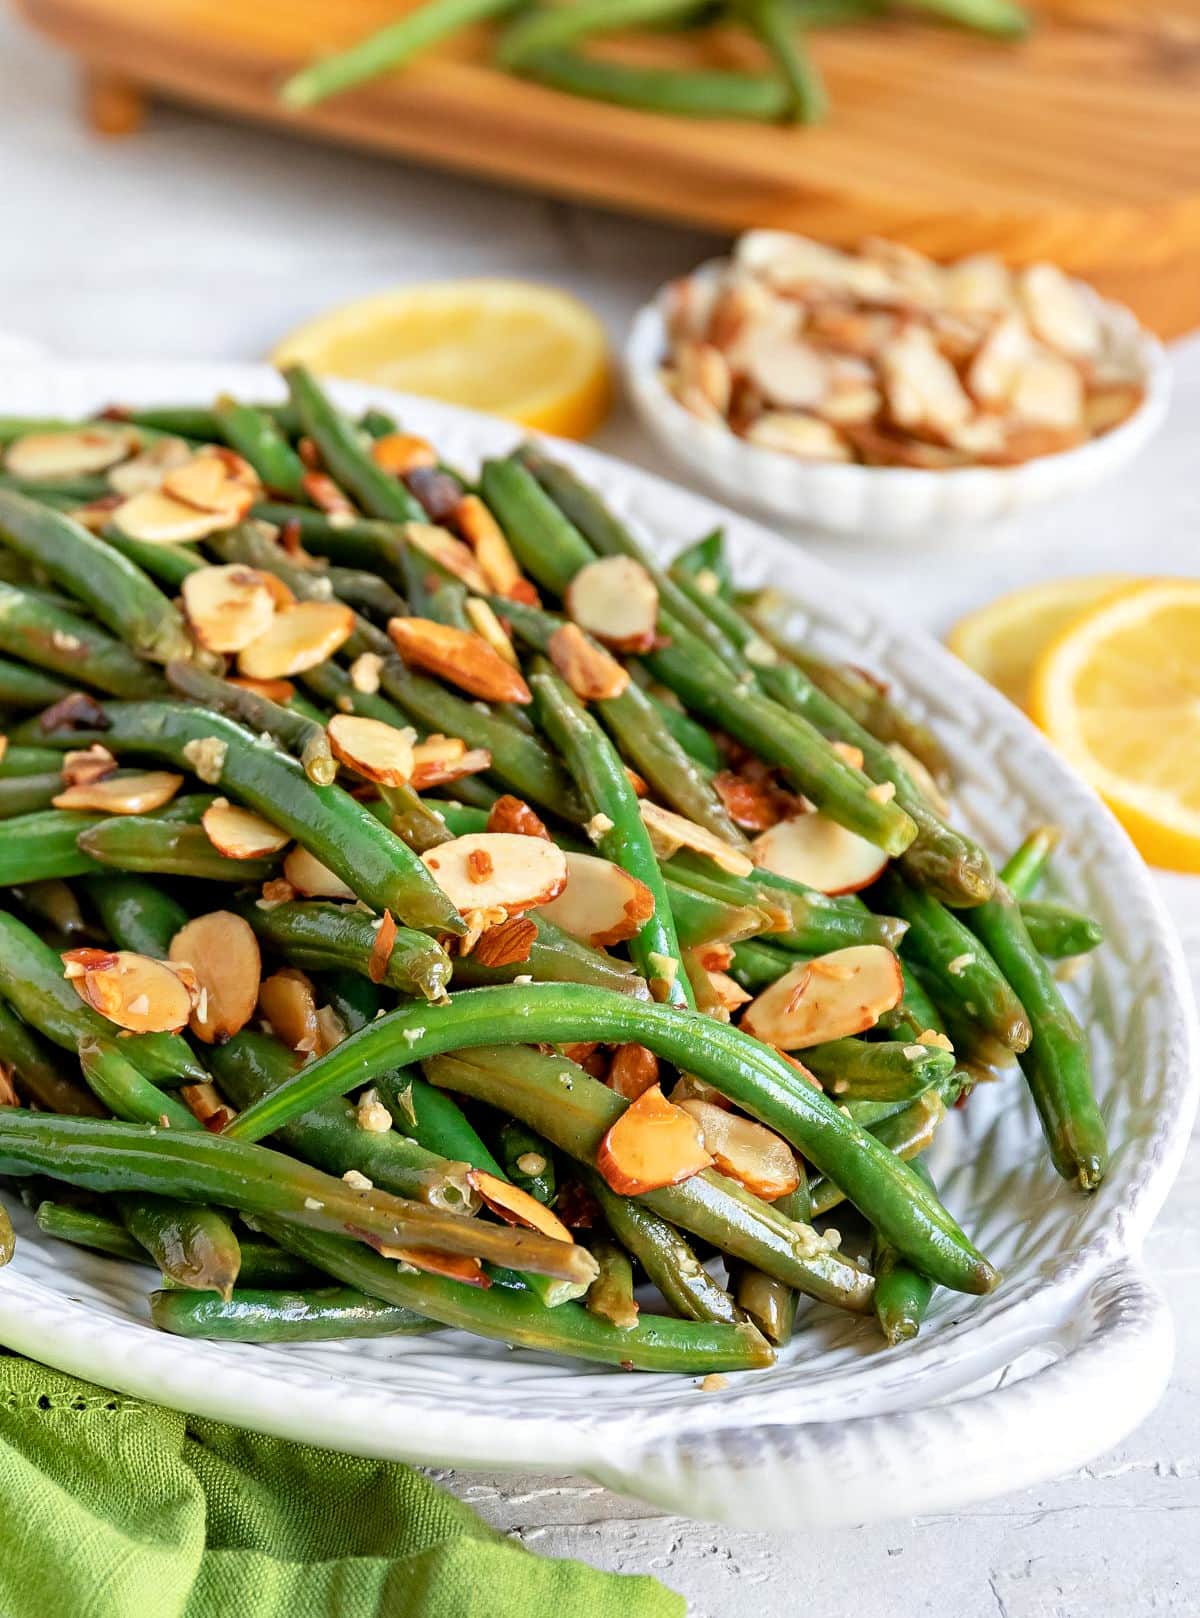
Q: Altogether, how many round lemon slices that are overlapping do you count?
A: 2